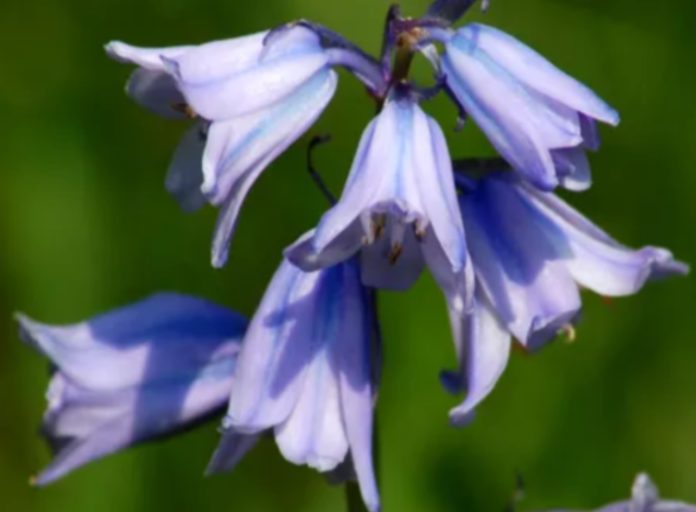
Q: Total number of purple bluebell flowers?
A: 6